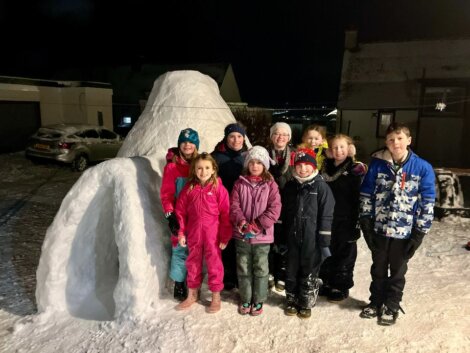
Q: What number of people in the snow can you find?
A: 9